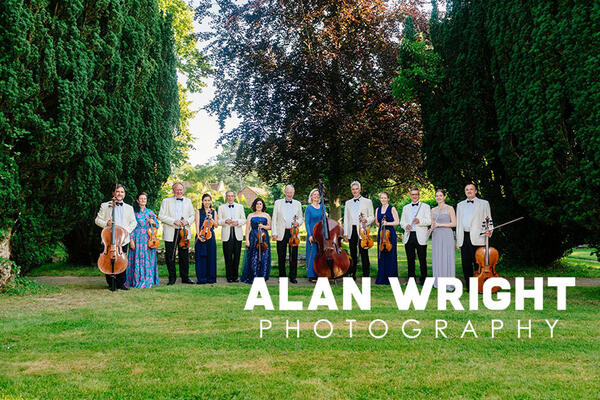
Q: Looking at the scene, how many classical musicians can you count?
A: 13